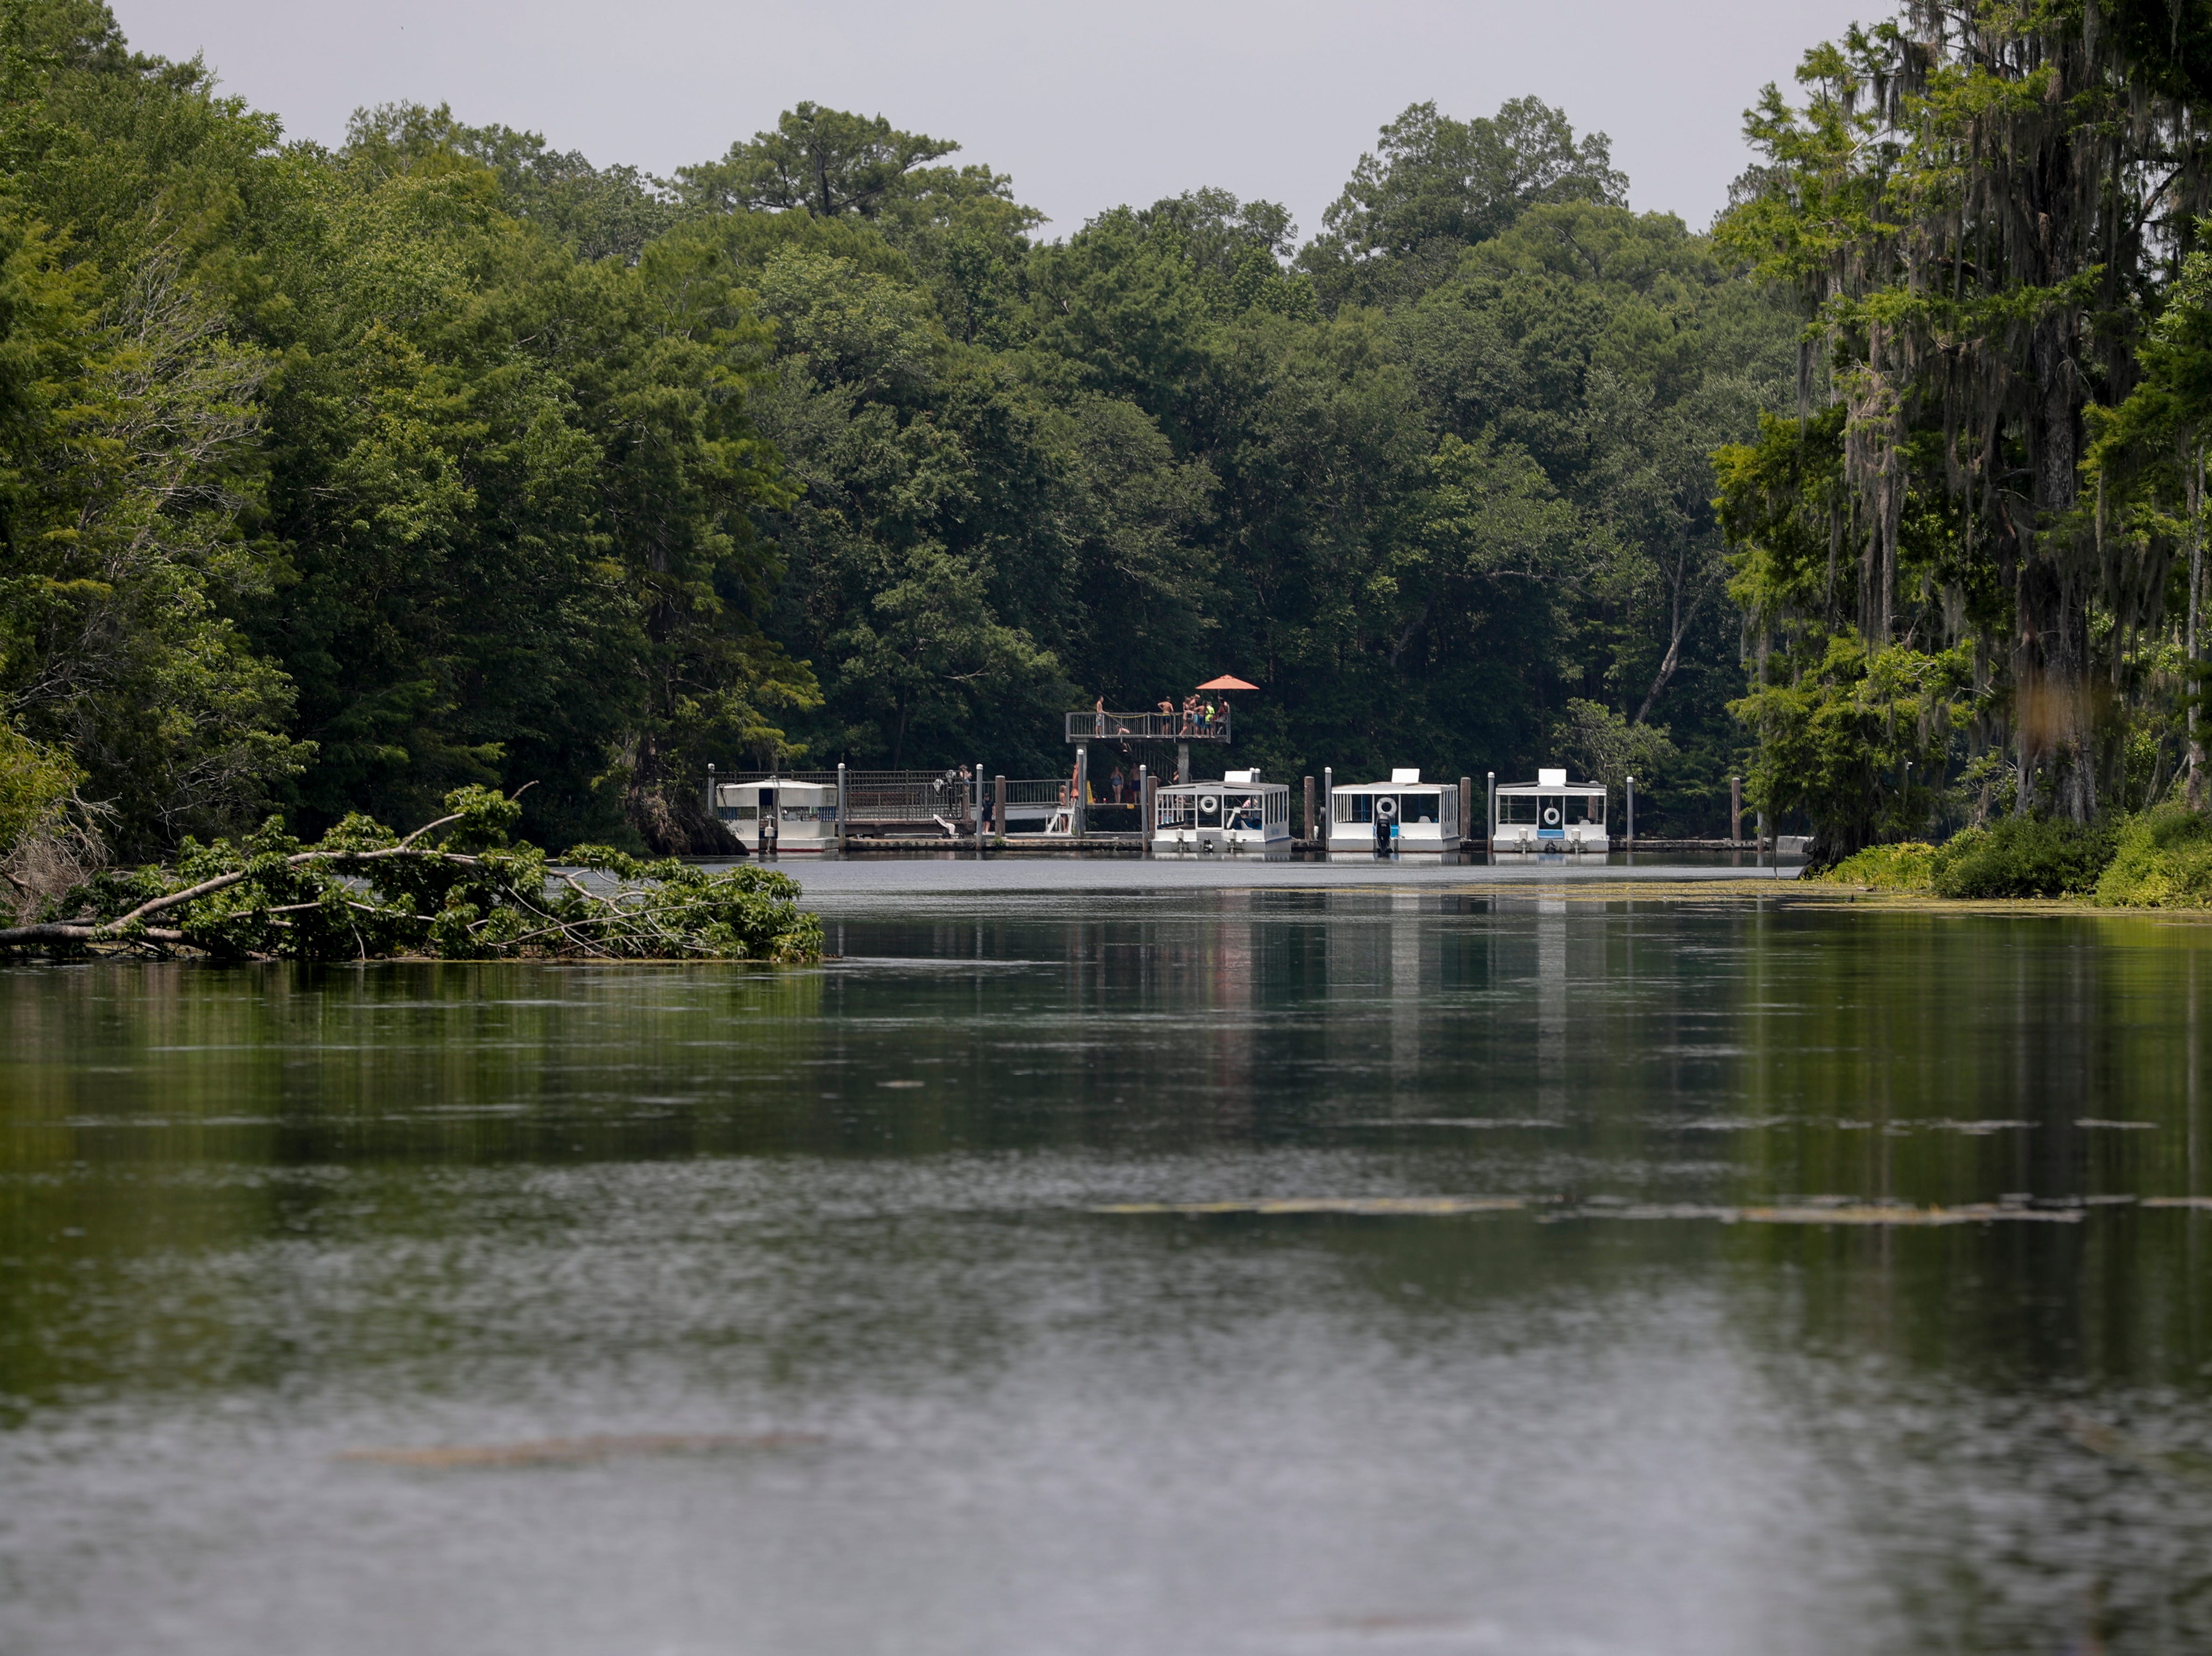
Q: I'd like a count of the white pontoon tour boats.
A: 4